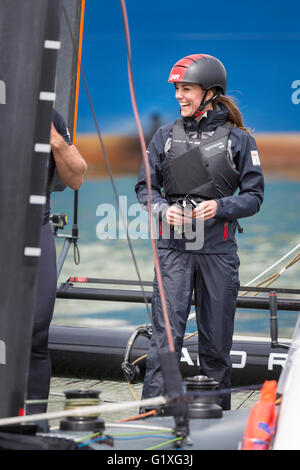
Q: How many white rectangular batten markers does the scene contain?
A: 5